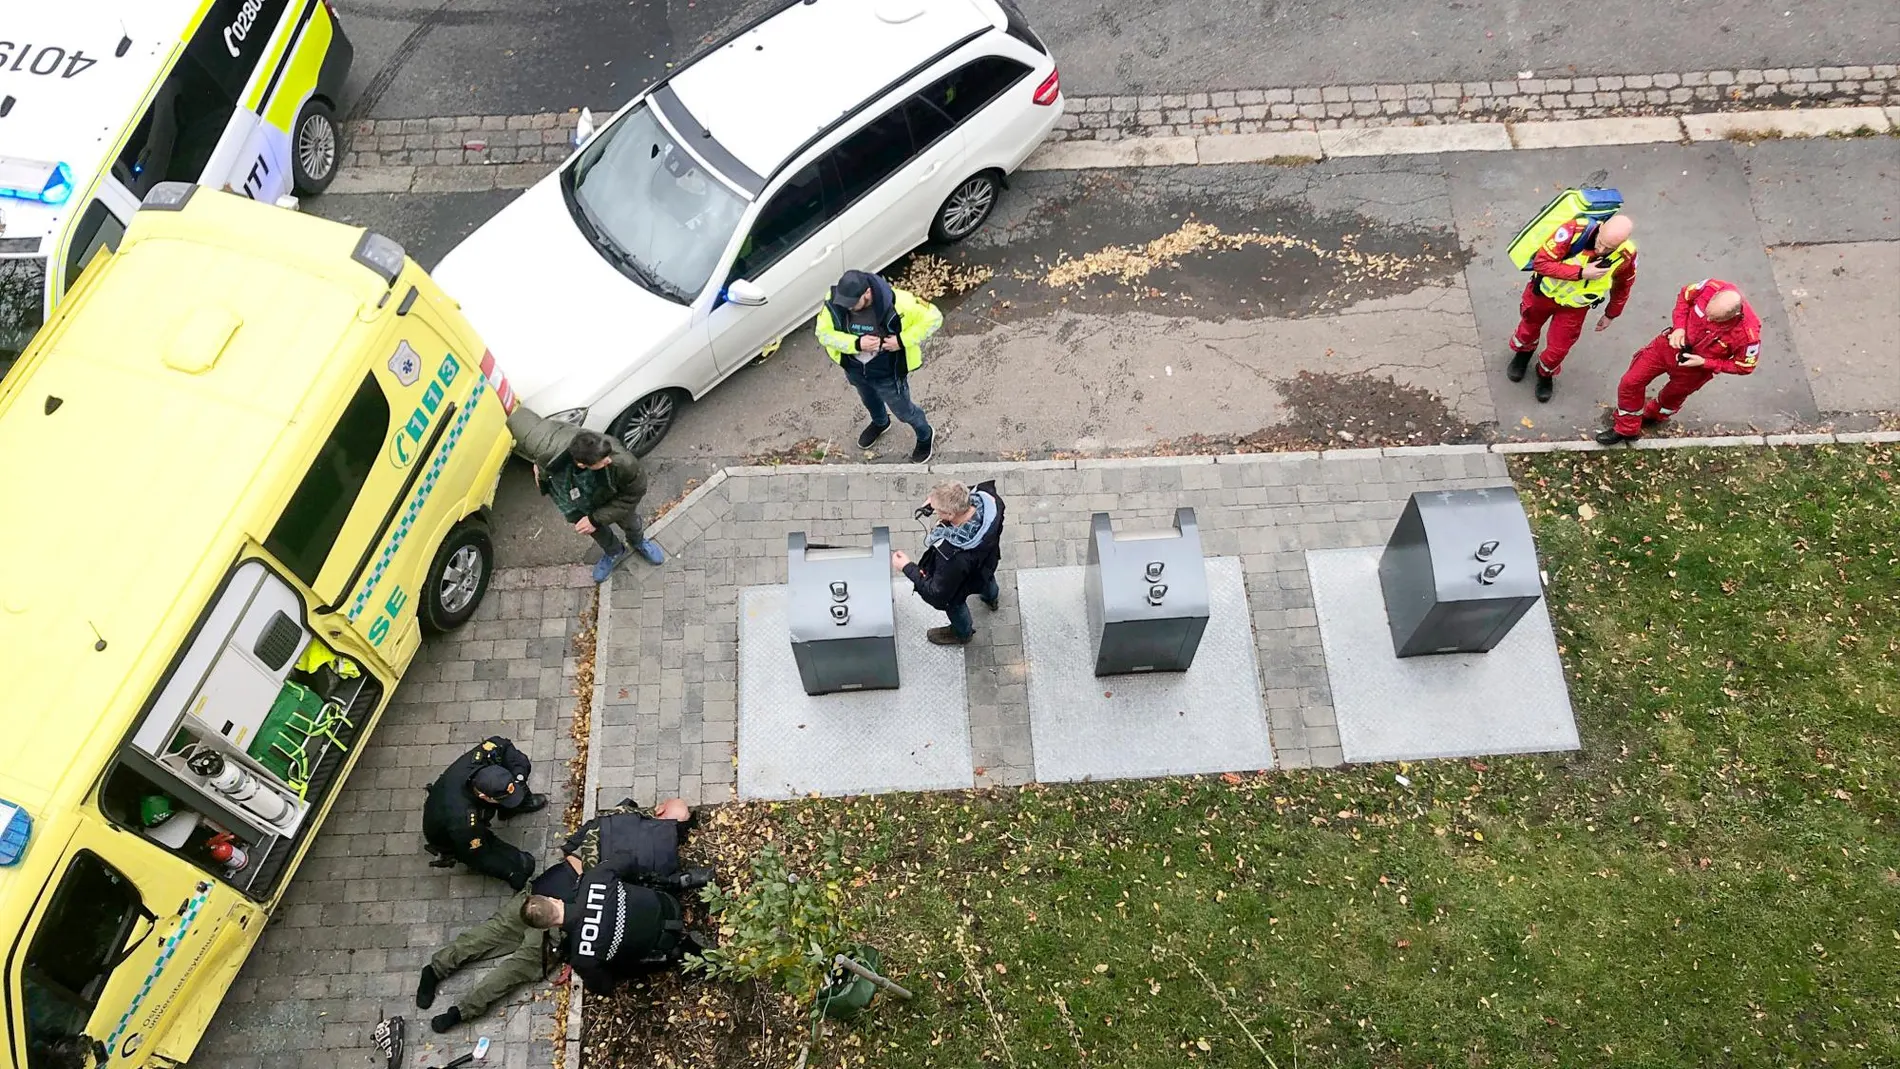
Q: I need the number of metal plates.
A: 3